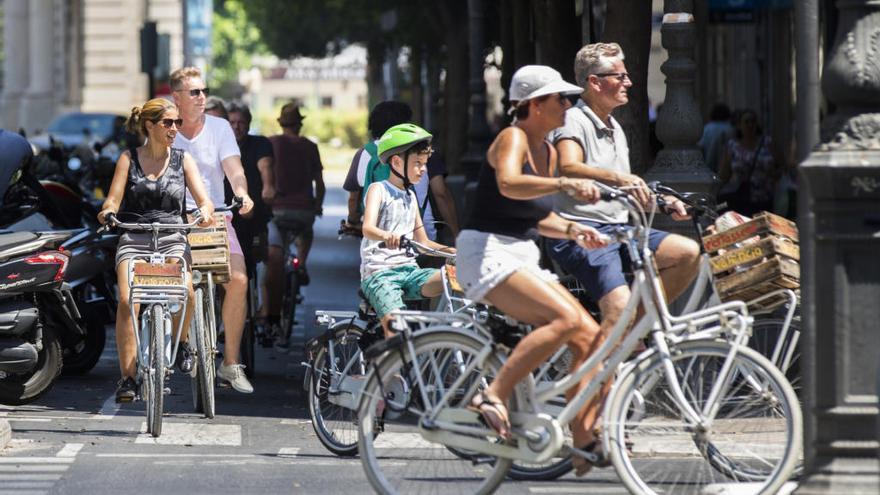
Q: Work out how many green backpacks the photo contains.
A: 1